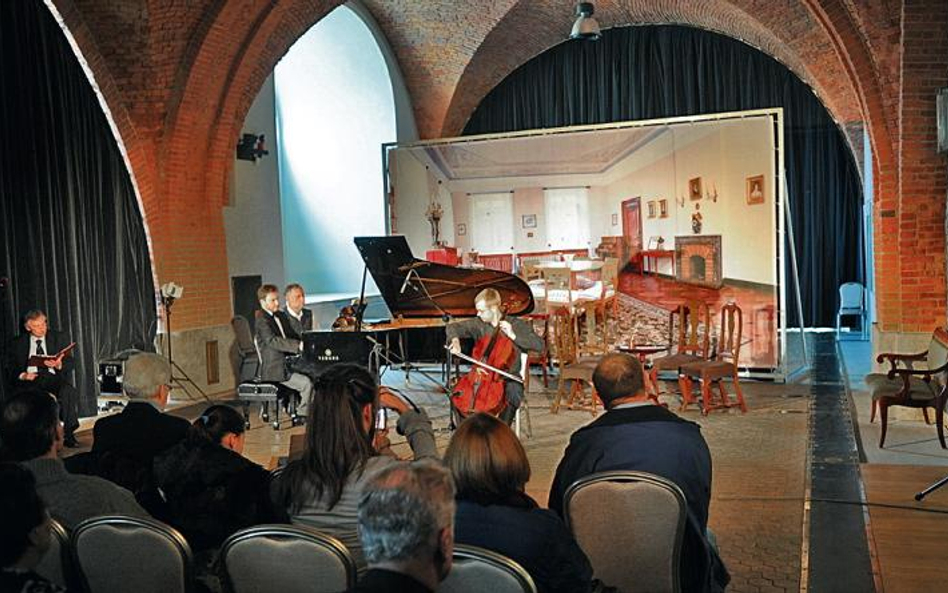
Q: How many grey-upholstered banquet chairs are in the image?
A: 5